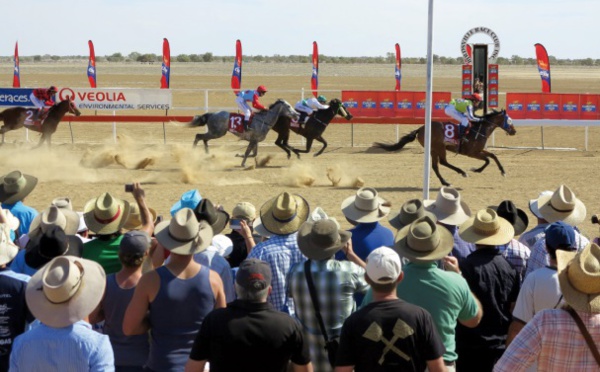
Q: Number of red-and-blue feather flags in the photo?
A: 7